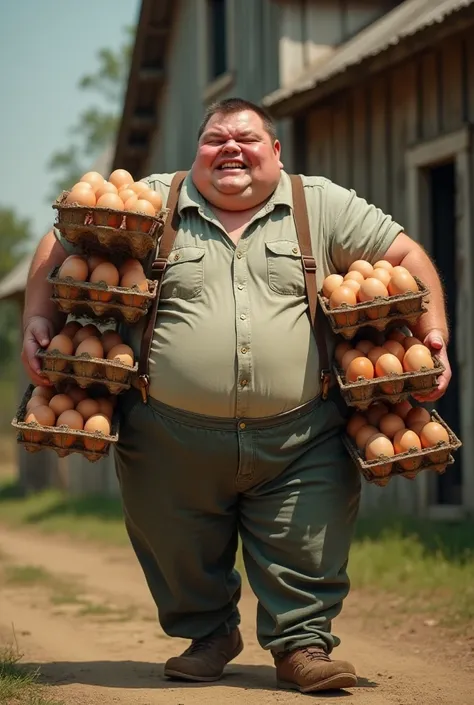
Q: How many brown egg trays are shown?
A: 7